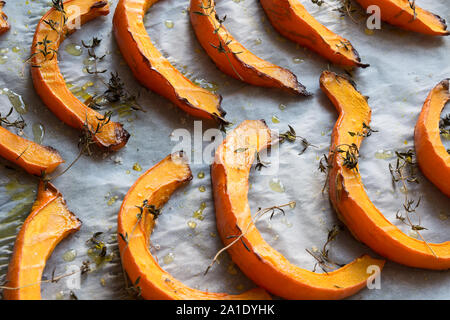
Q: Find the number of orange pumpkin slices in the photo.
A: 12